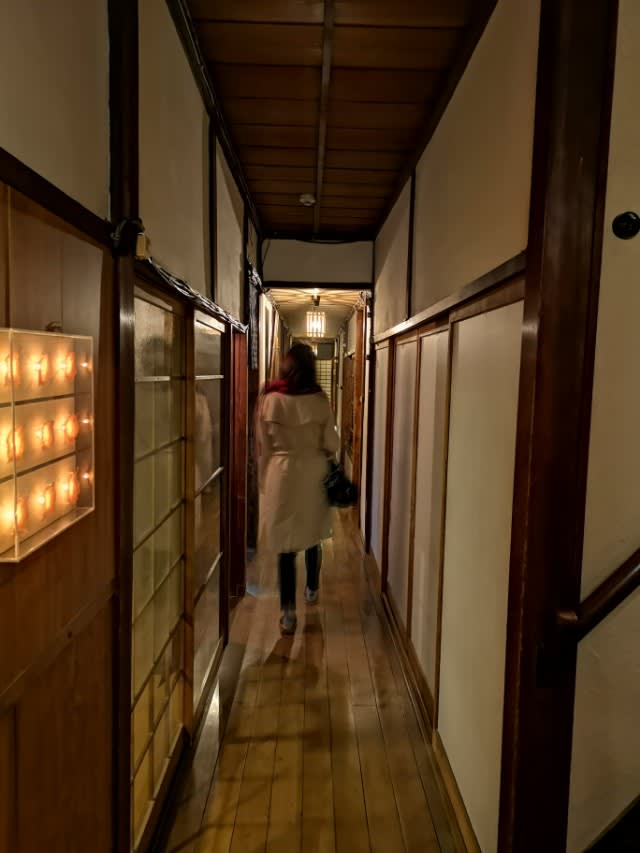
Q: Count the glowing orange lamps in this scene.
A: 9